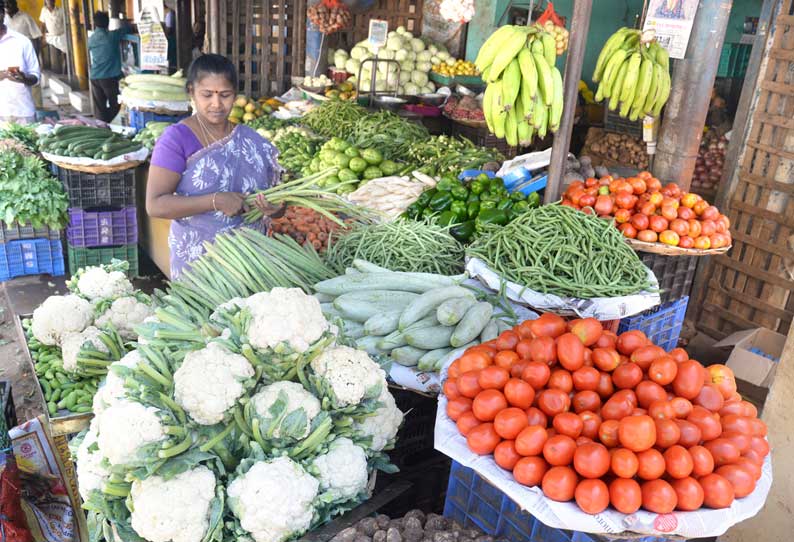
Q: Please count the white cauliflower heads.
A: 15